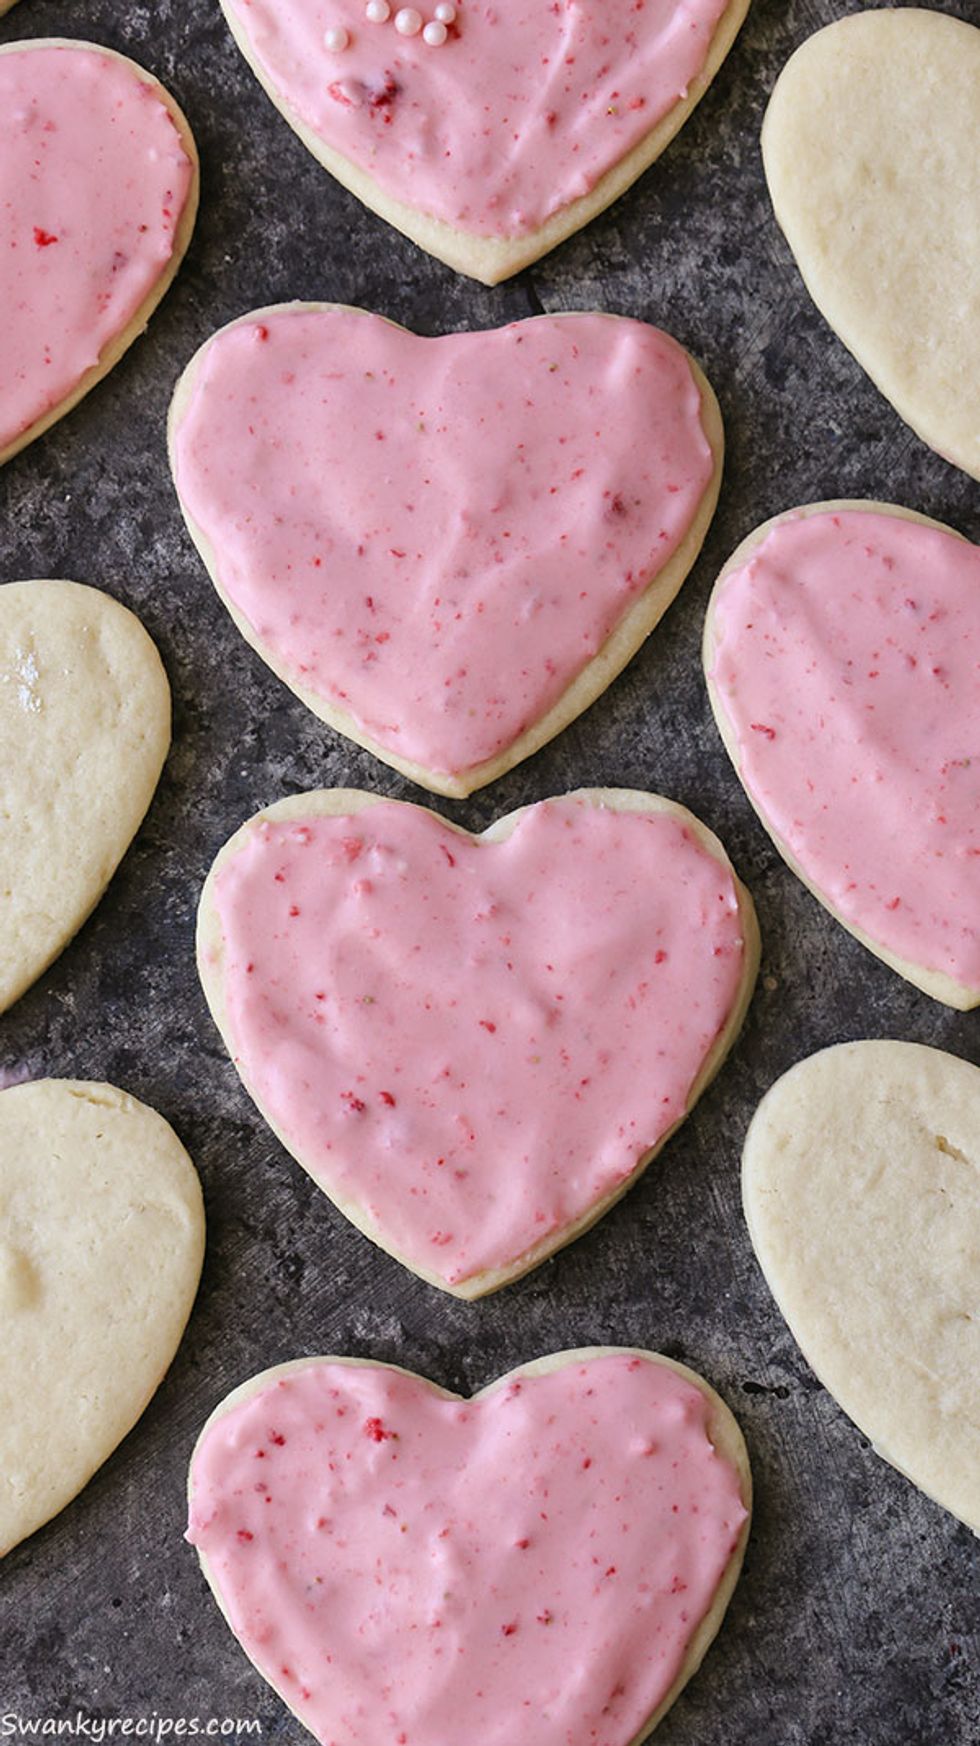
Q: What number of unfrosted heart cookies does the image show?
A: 4